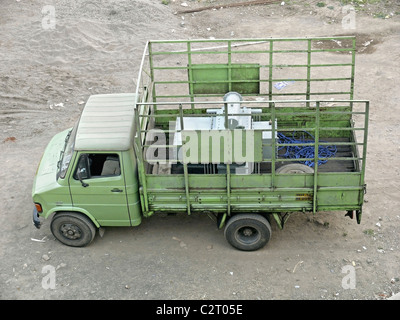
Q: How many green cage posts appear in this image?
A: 12